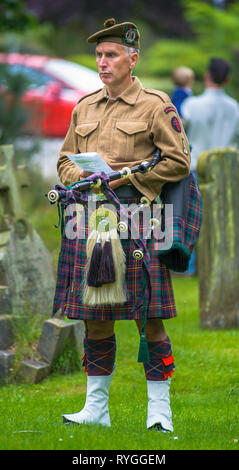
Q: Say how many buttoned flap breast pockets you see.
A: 2